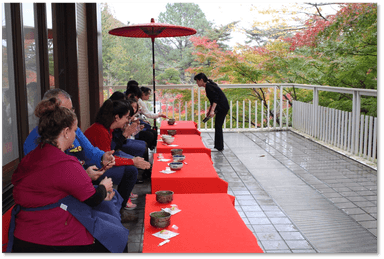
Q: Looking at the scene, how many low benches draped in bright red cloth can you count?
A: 4